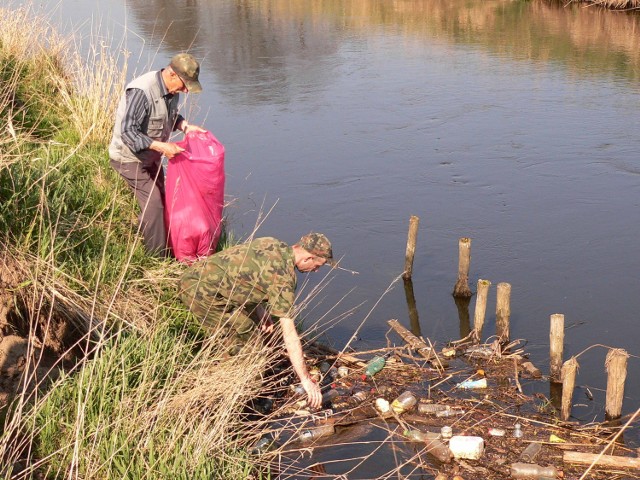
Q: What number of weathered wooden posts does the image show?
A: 7